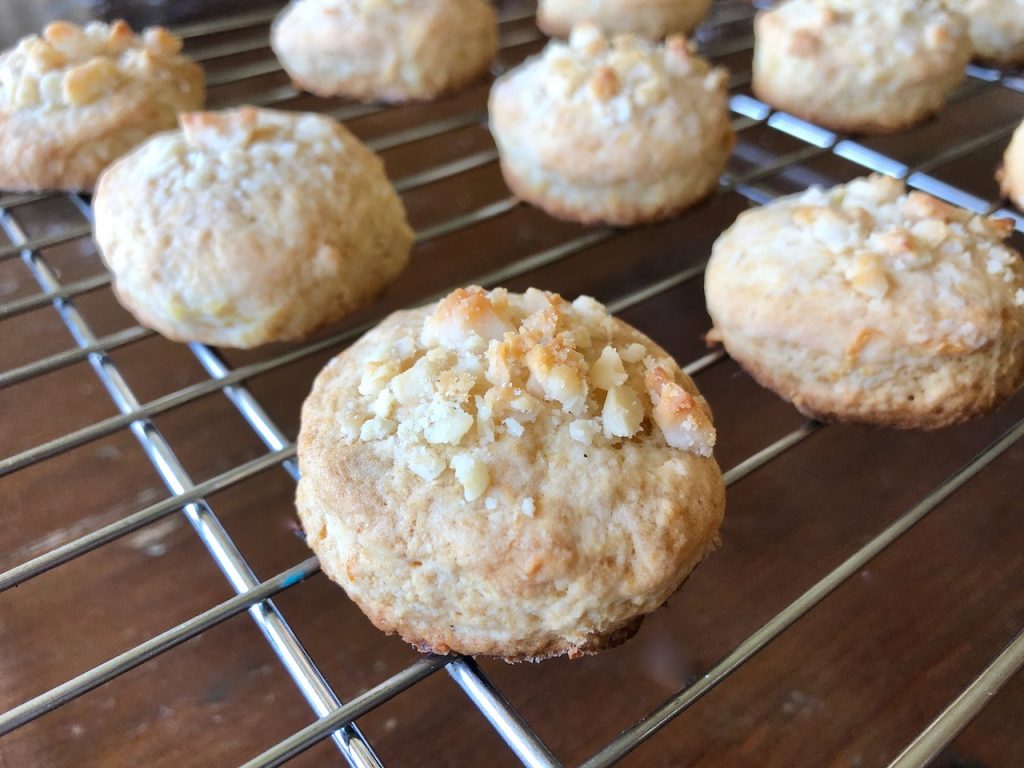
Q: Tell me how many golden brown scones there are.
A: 10